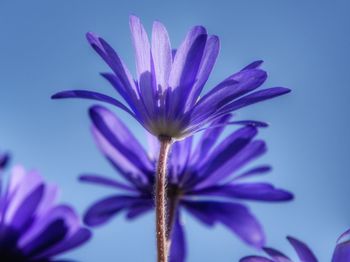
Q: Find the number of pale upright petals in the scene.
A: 2